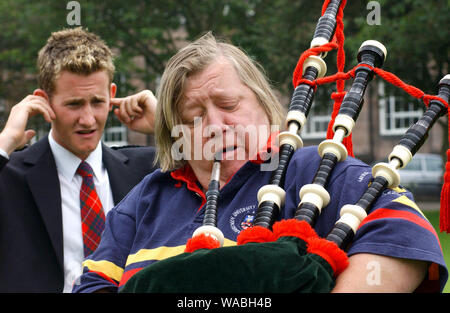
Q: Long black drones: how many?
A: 3